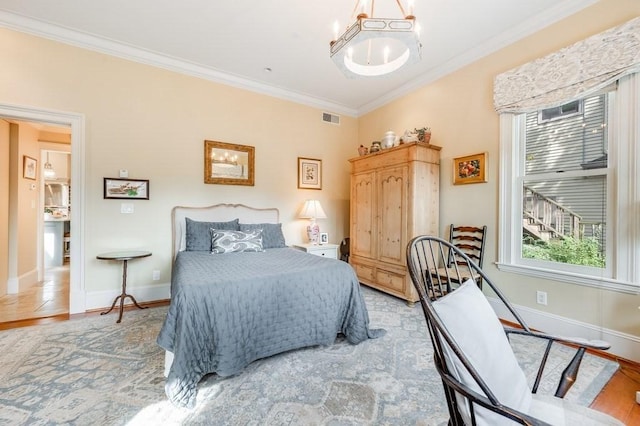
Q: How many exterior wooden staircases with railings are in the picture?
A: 1